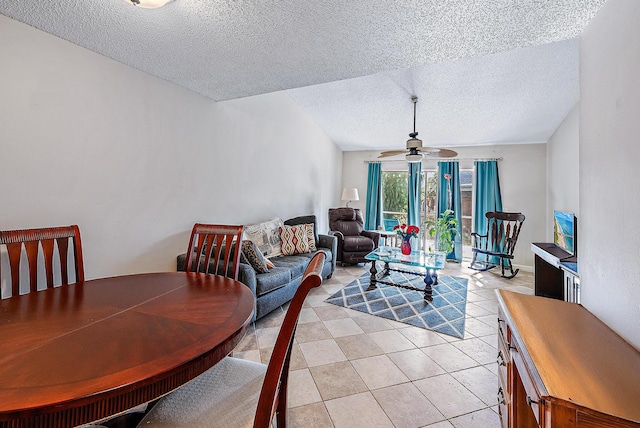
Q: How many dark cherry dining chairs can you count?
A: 3